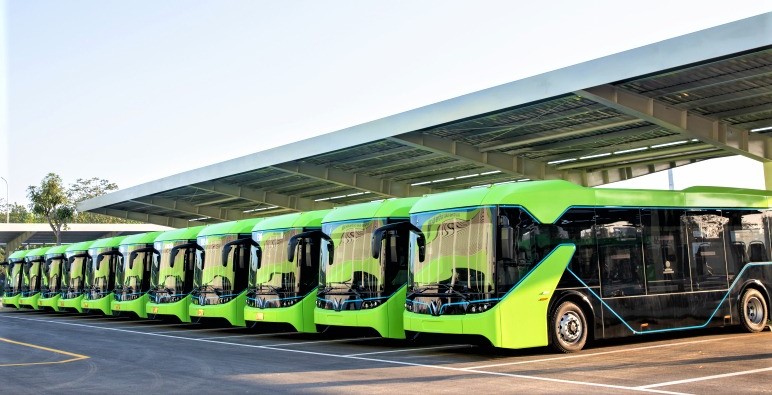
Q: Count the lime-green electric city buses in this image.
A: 11